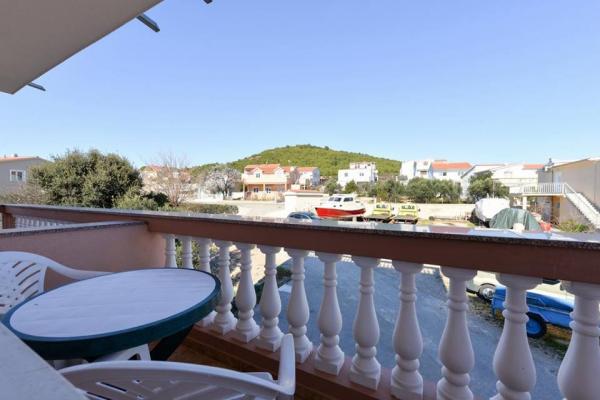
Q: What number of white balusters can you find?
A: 13